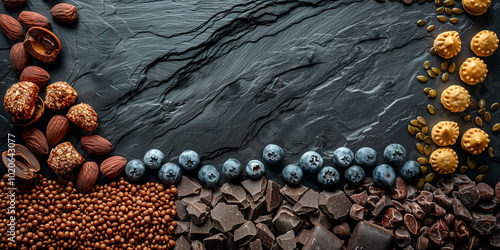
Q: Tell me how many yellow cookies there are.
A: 8